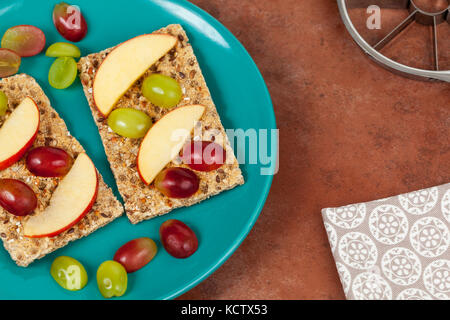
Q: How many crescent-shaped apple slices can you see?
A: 4